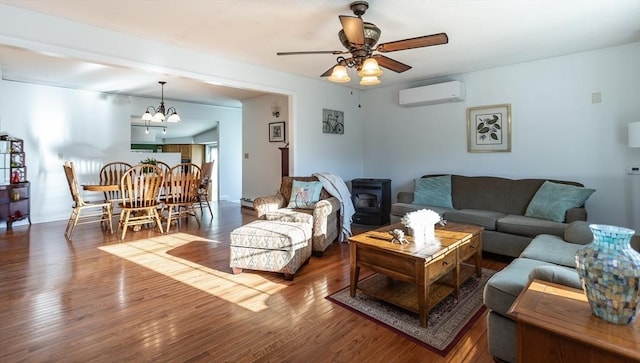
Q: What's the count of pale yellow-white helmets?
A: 0